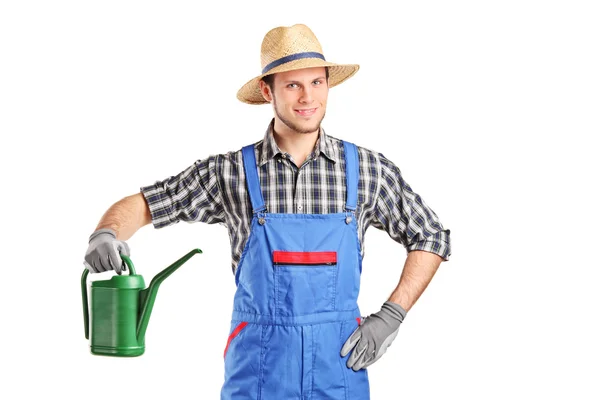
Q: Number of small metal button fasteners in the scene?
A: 2